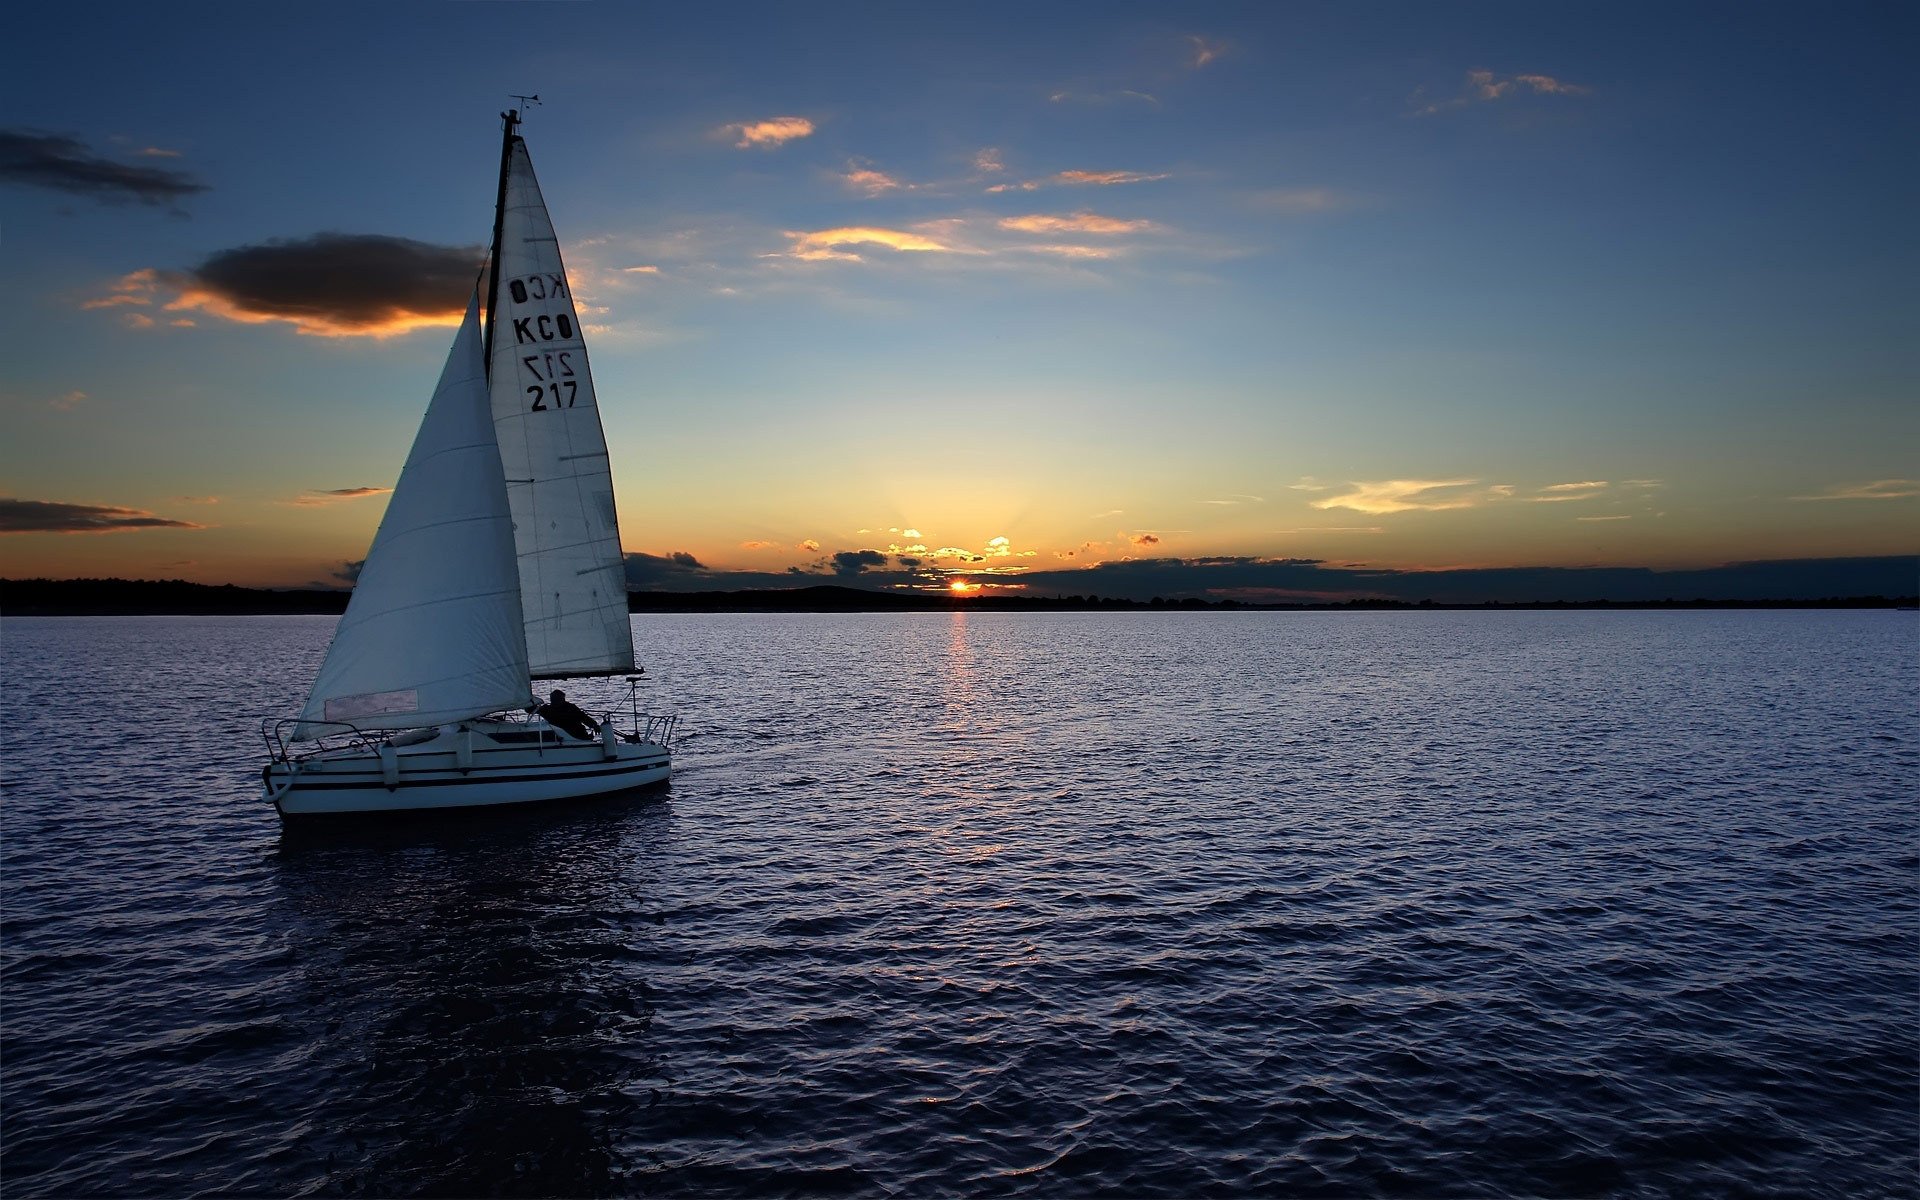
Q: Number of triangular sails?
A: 2